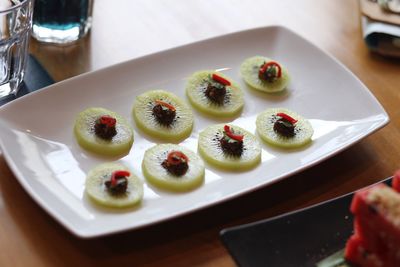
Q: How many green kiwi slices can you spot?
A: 8